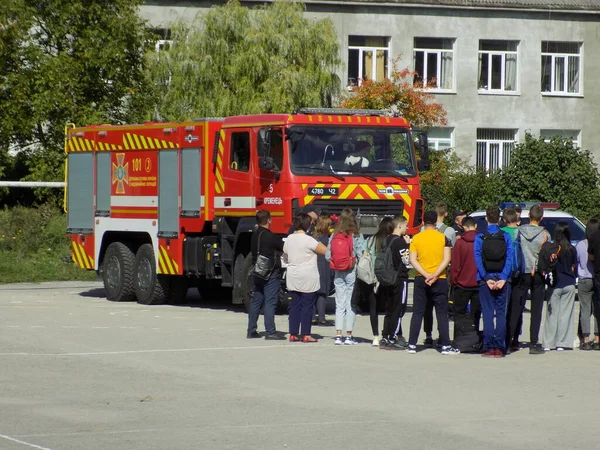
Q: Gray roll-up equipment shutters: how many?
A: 4